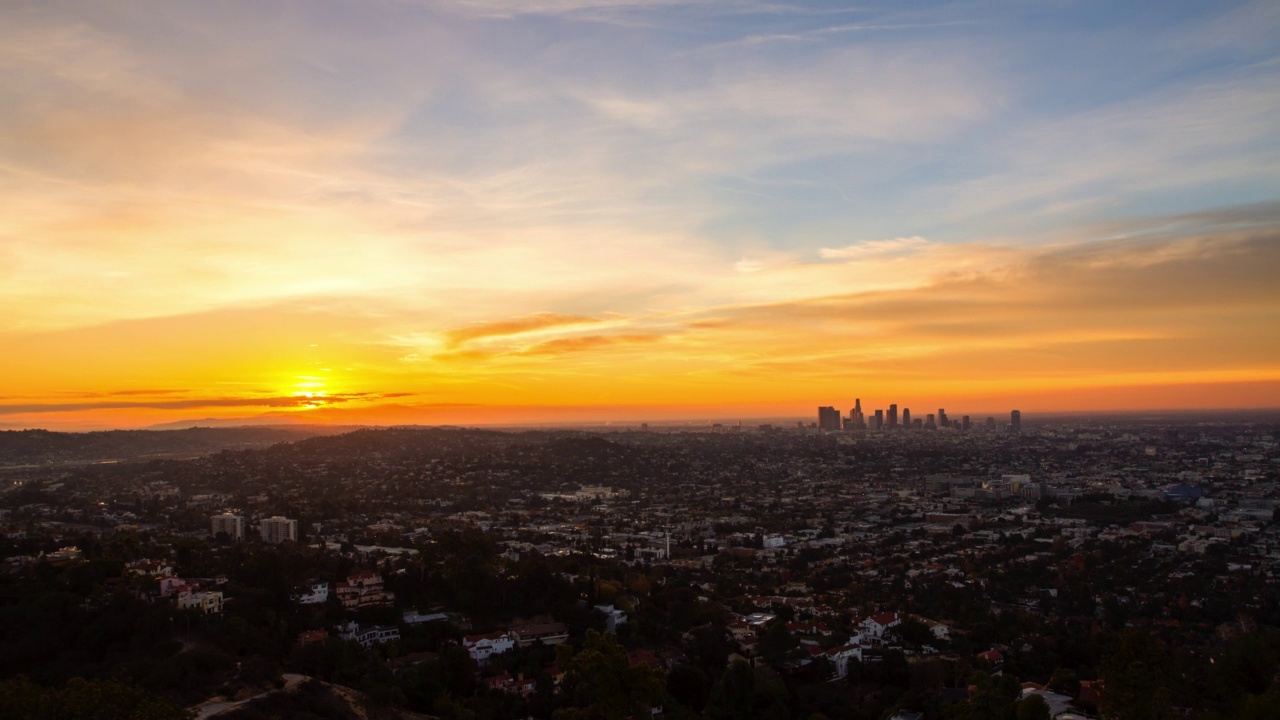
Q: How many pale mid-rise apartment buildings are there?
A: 2